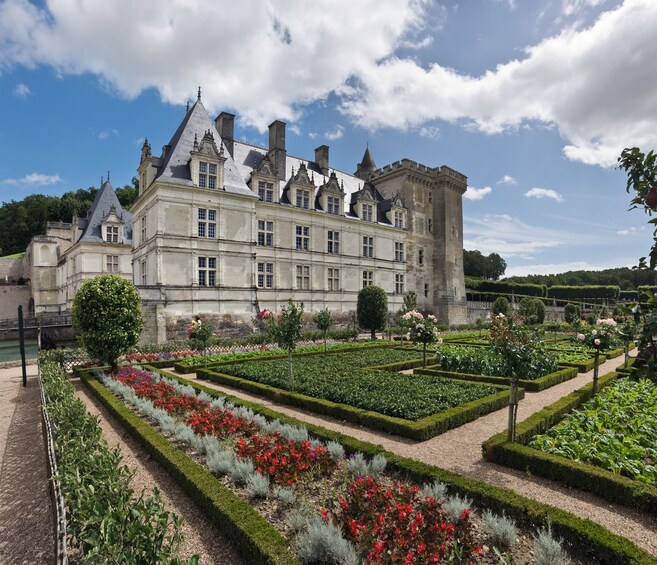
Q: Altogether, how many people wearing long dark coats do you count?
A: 0